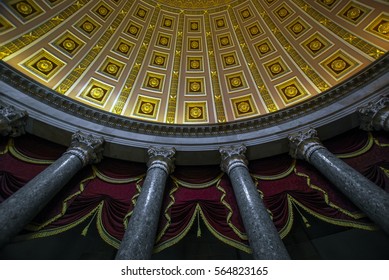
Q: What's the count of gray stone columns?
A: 4